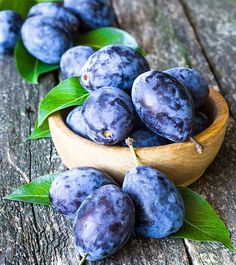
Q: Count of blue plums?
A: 15